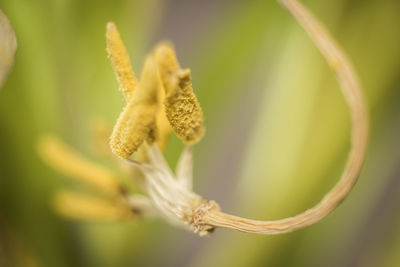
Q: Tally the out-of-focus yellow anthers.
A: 2